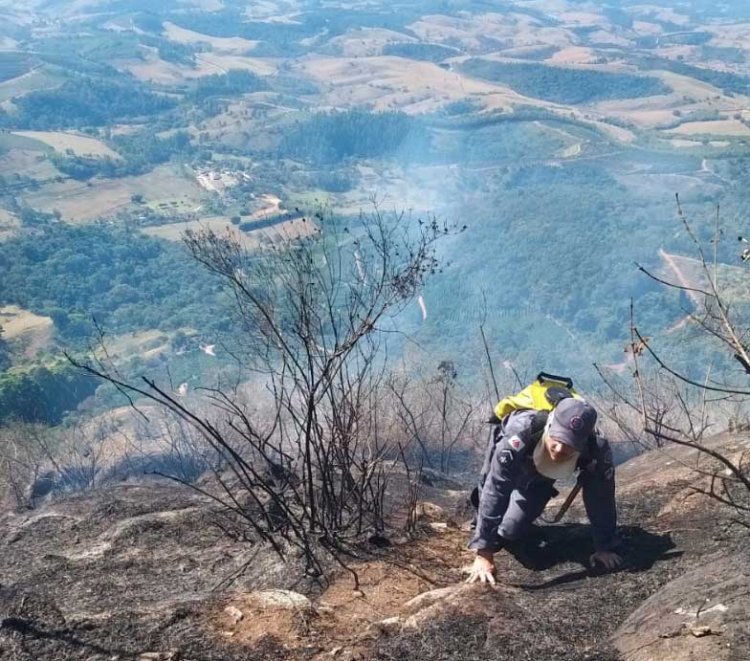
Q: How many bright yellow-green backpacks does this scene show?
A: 1